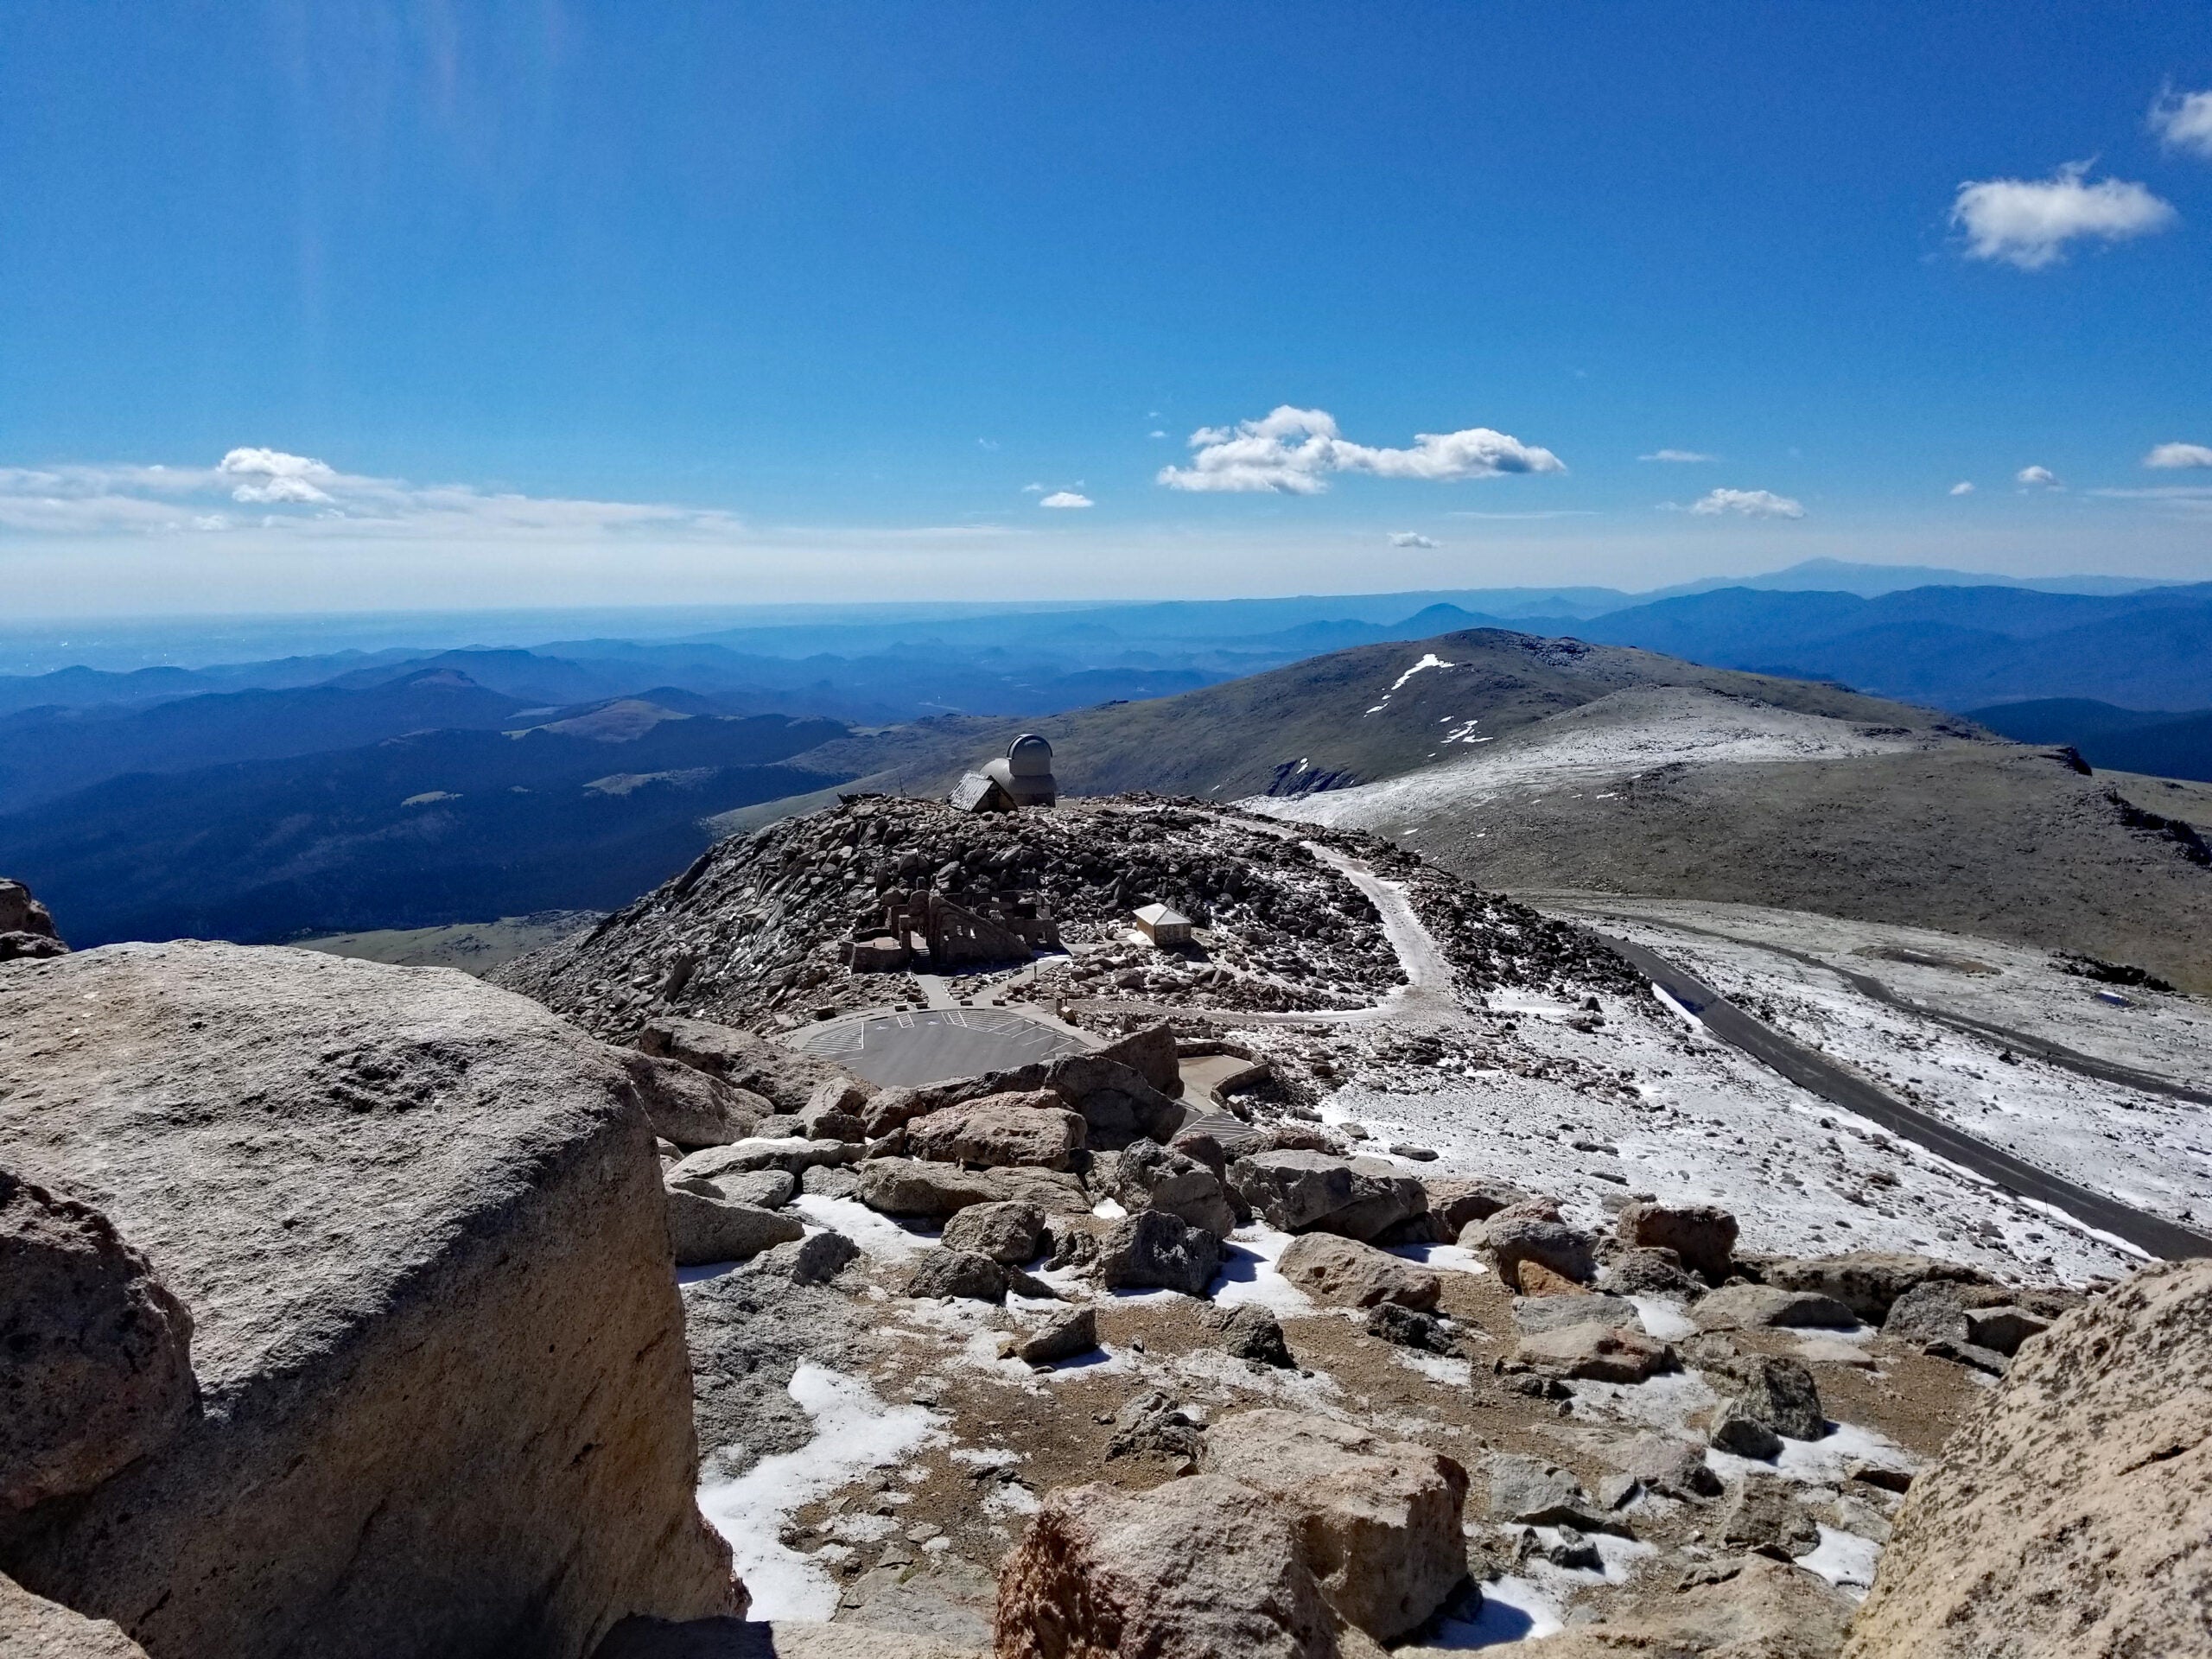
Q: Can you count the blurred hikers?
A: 0